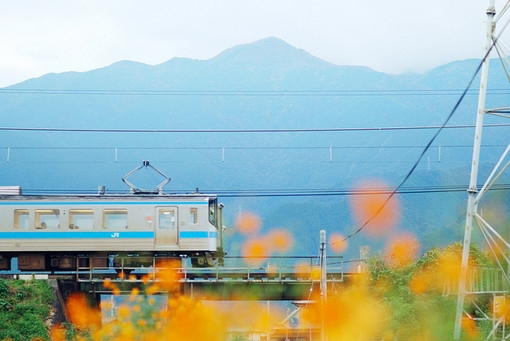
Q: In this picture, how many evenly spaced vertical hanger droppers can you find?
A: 5